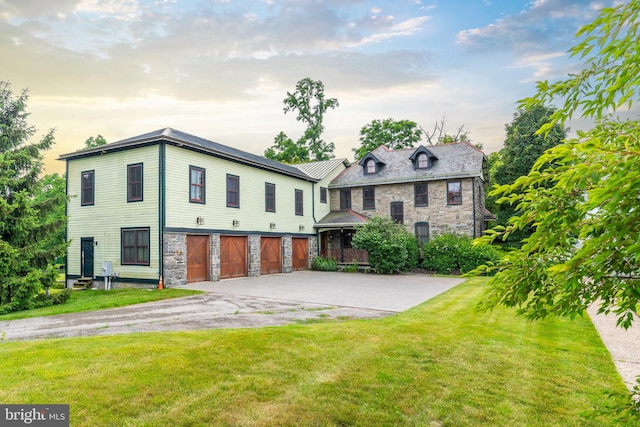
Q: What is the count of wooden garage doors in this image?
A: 4